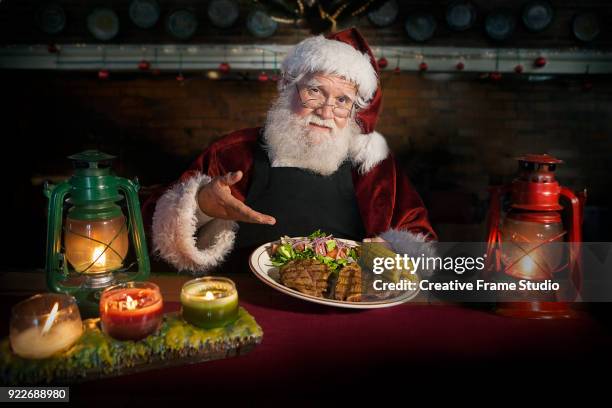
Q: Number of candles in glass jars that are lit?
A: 3